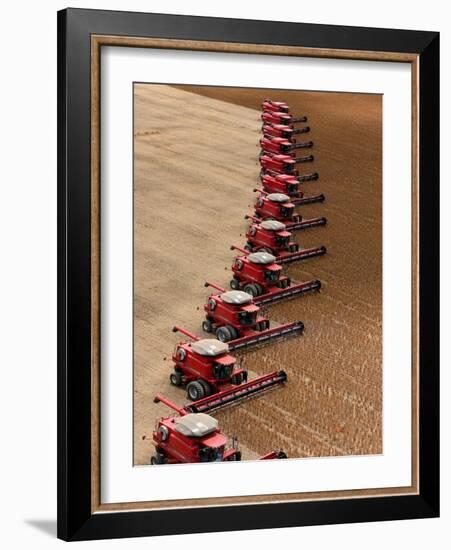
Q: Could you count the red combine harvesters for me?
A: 12